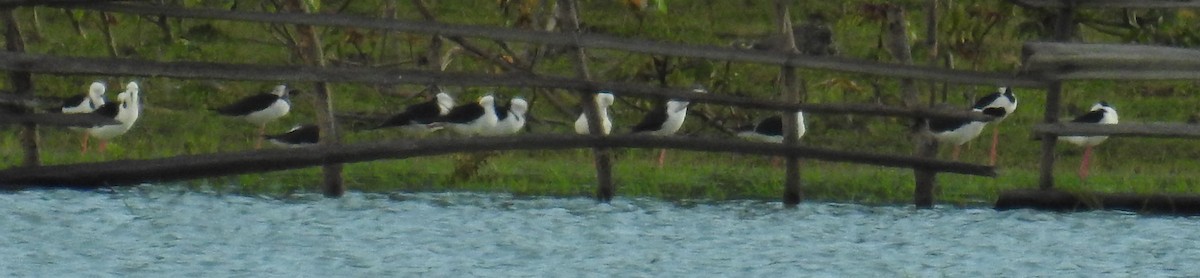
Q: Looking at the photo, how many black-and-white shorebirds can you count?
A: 14